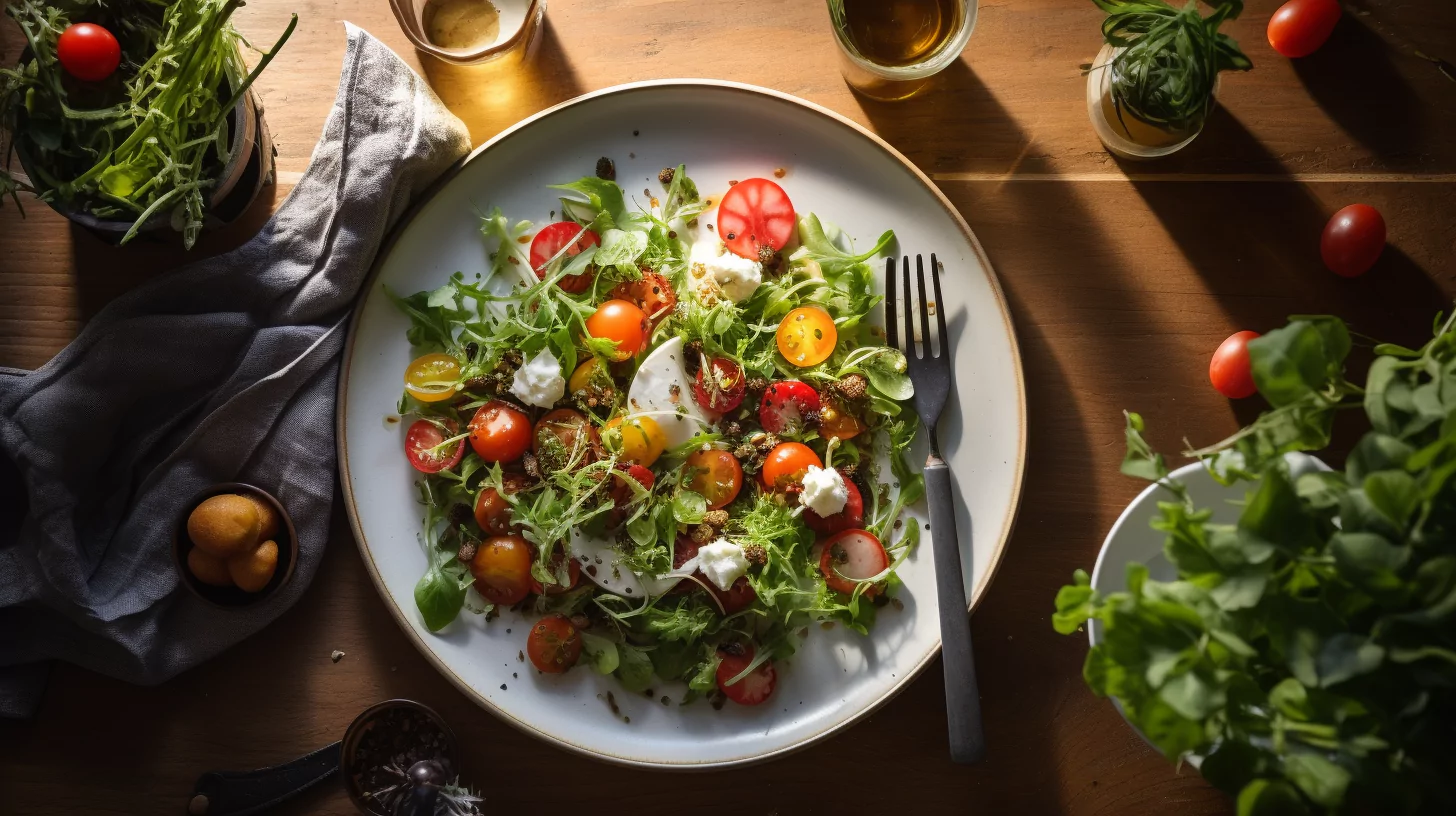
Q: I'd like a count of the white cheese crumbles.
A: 4